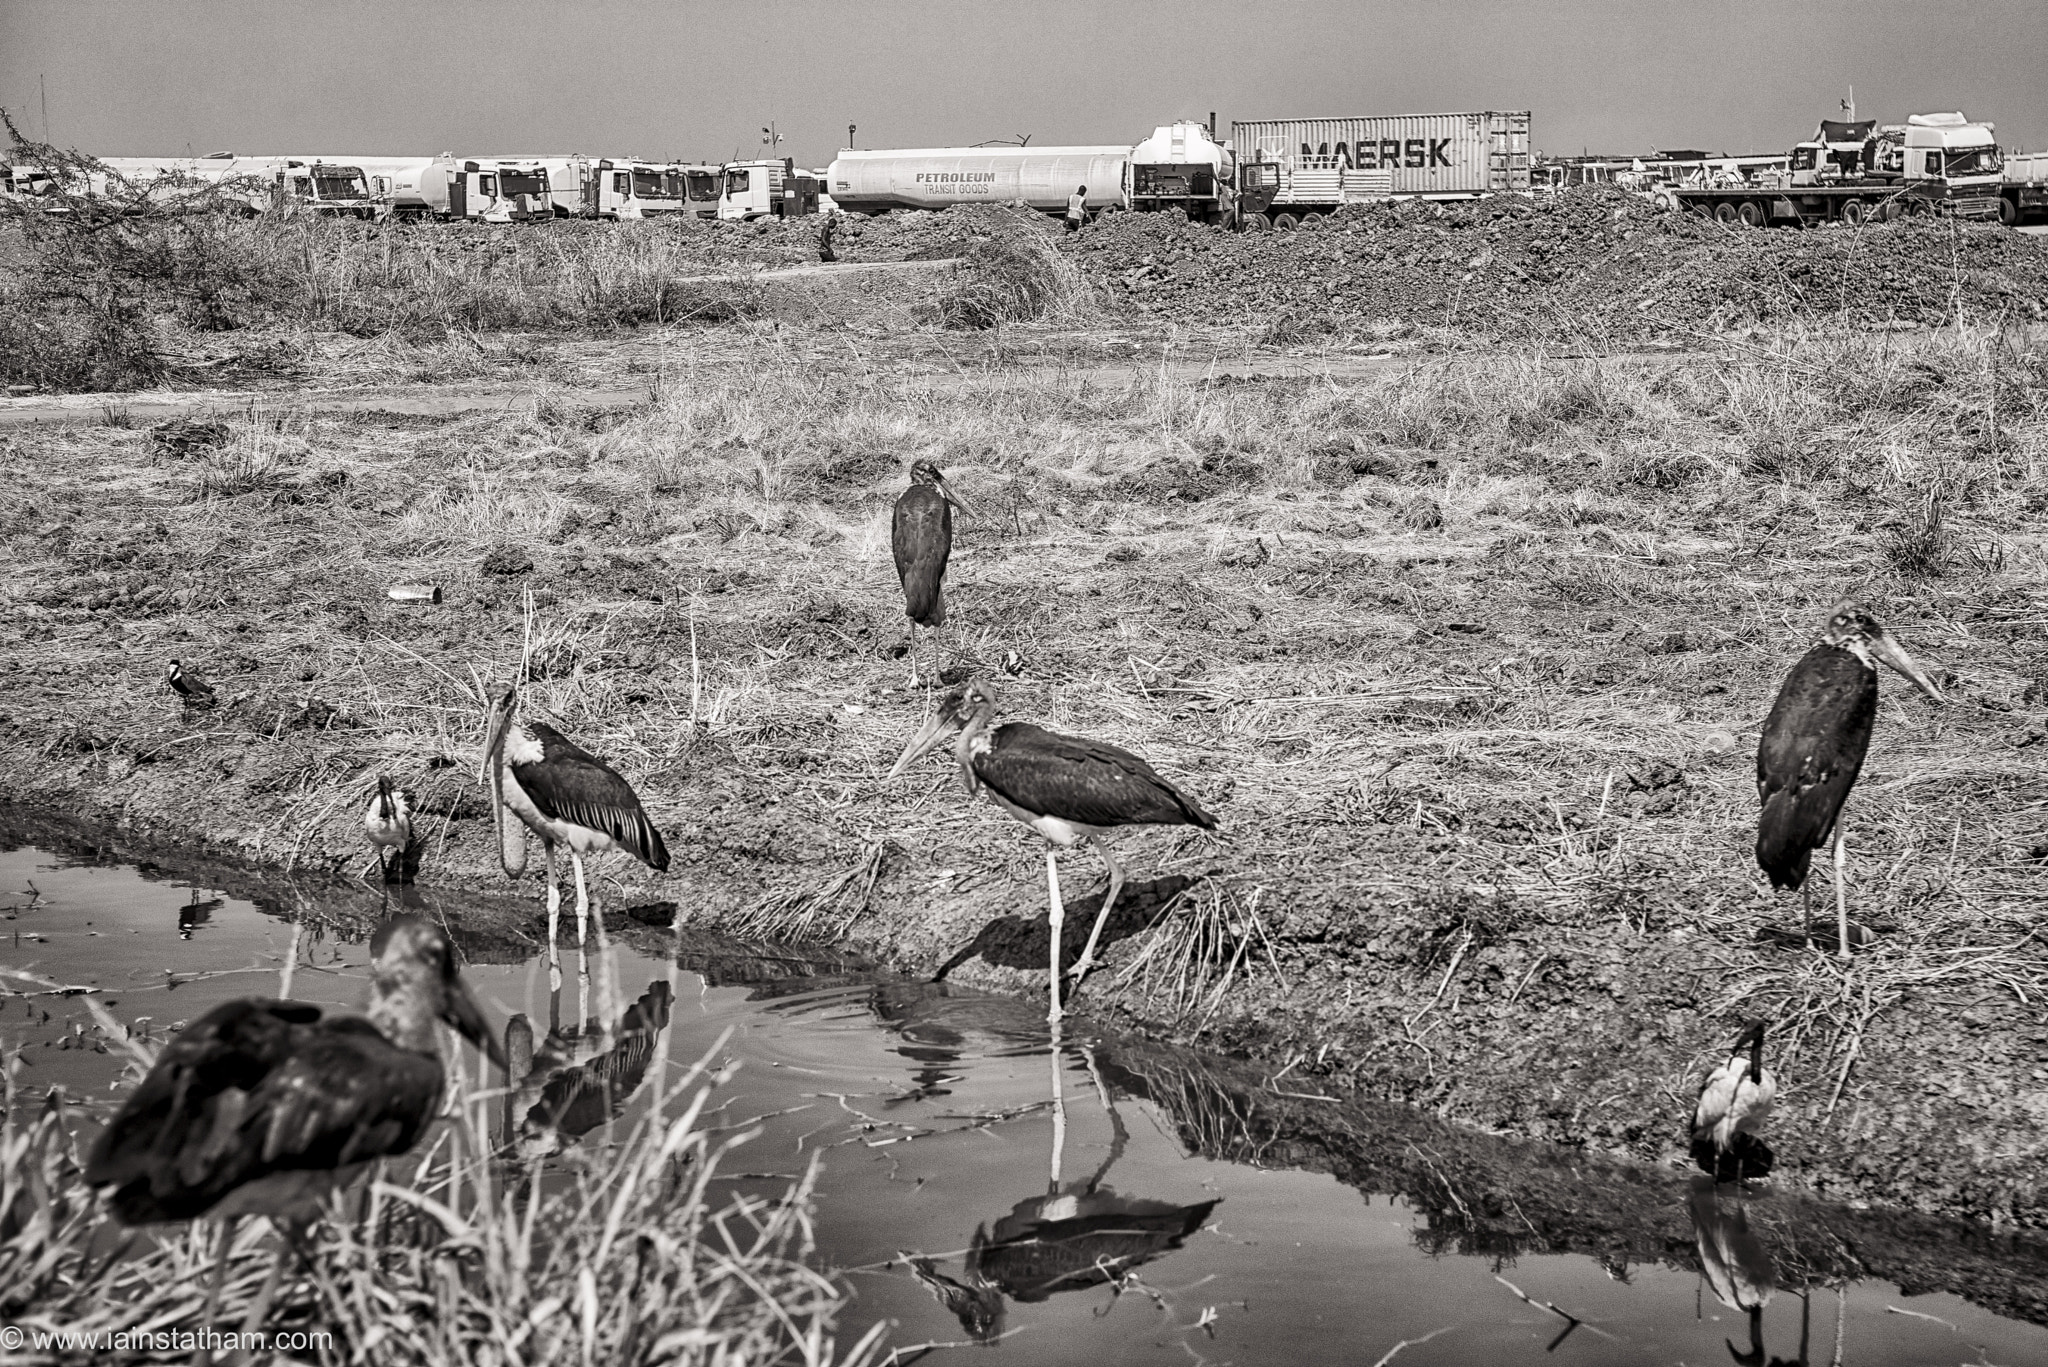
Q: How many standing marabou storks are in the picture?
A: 5